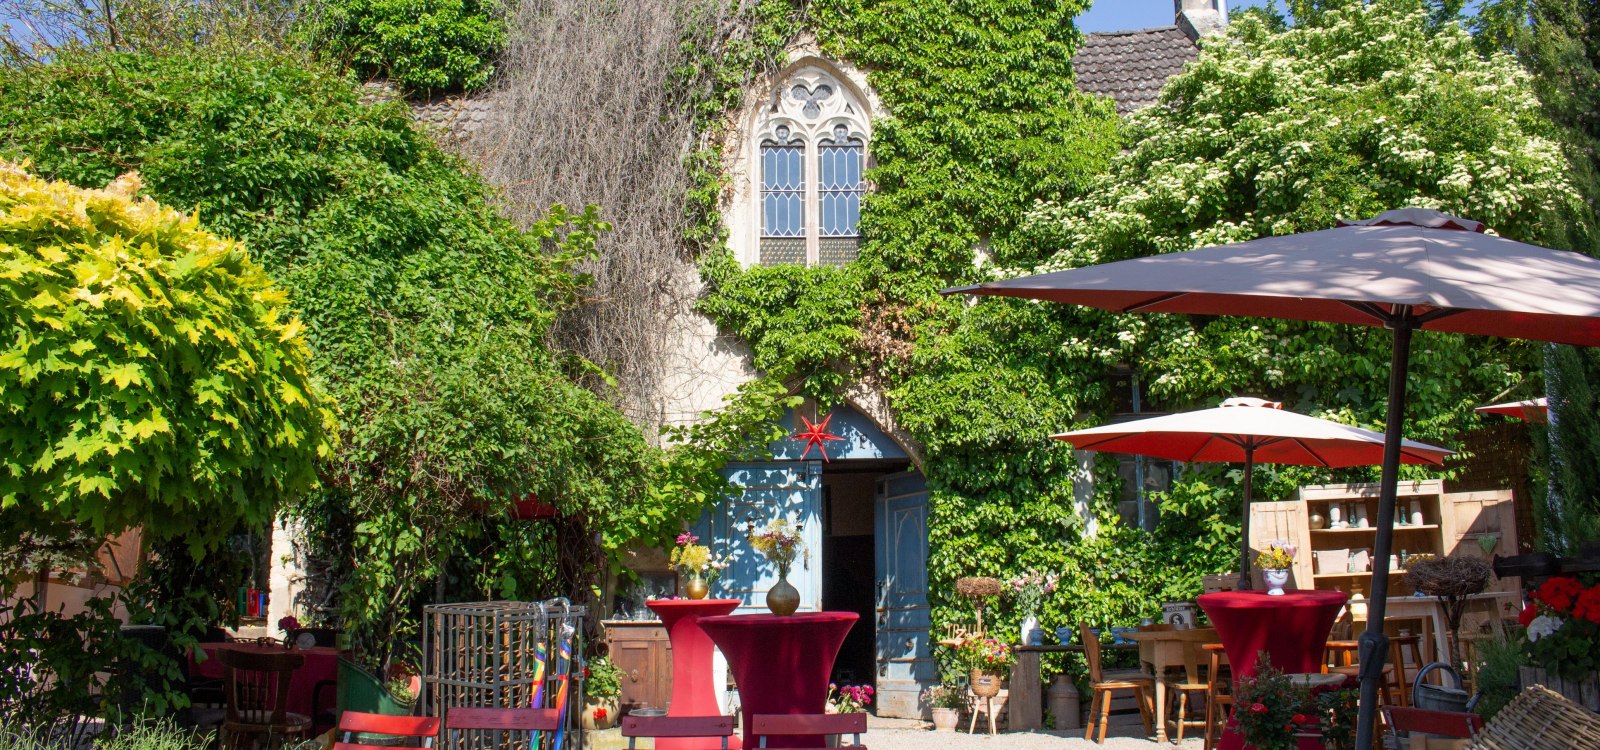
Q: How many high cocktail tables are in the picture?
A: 3